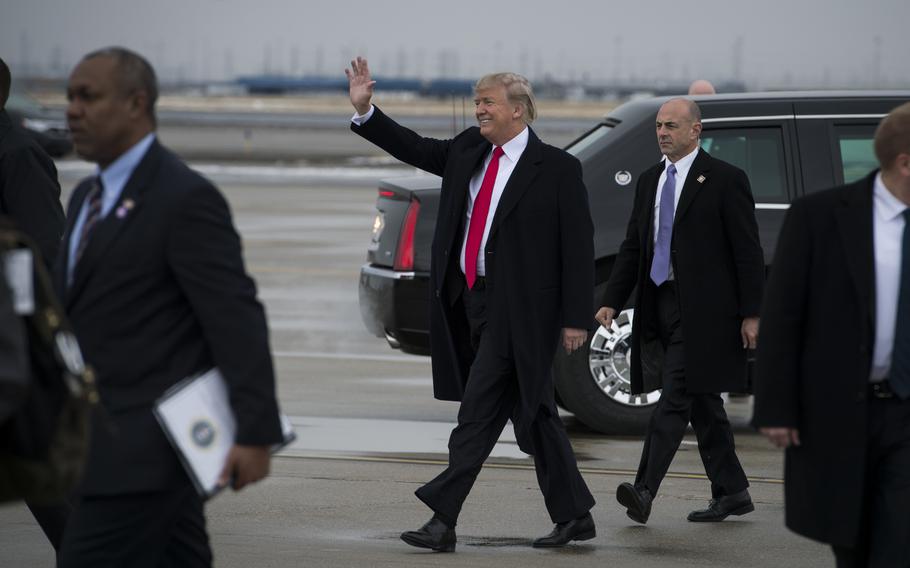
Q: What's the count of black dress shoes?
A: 4